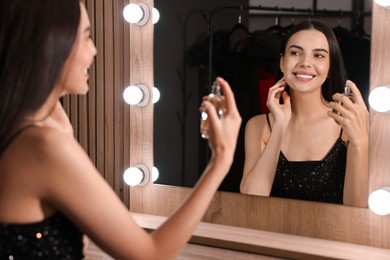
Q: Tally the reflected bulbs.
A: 3